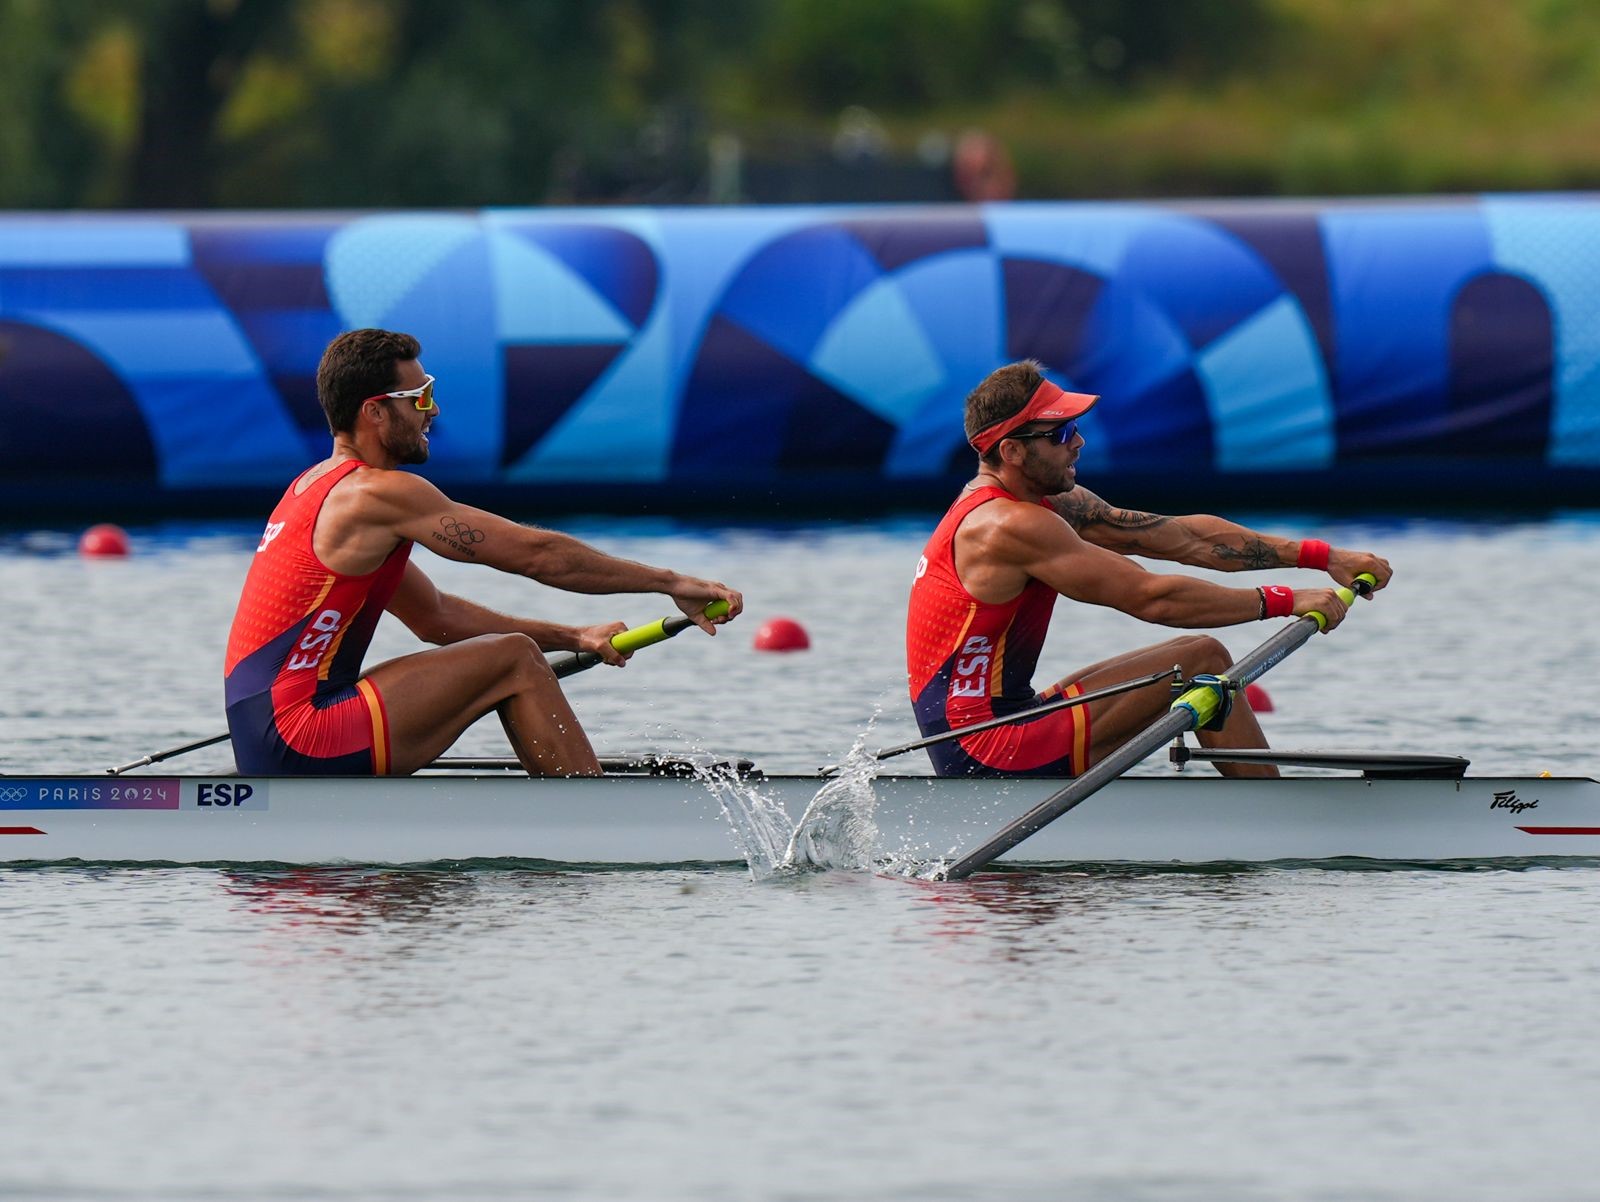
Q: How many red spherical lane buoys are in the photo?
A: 3